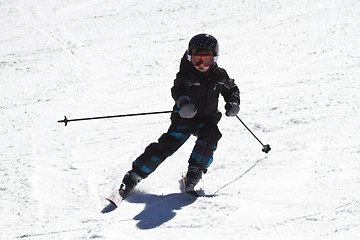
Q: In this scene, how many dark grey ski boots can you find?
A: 2